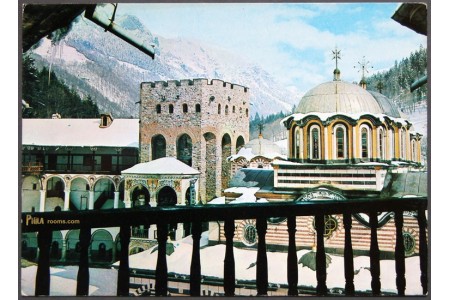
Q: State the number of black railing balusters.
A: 13